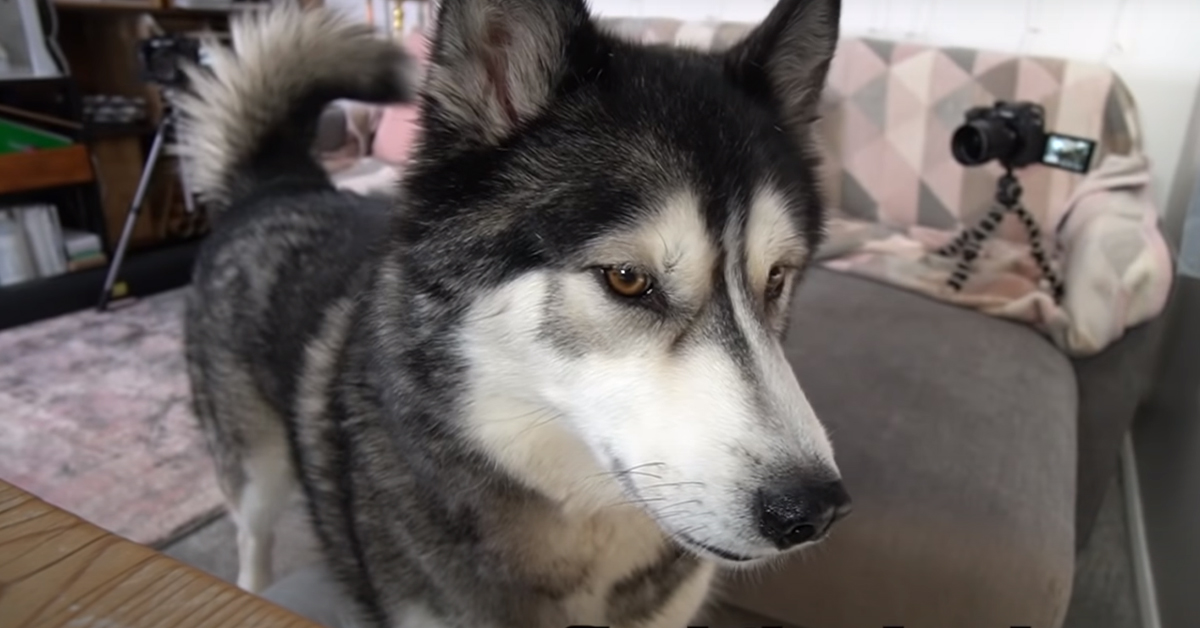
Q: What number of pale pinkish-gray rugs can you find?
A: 1